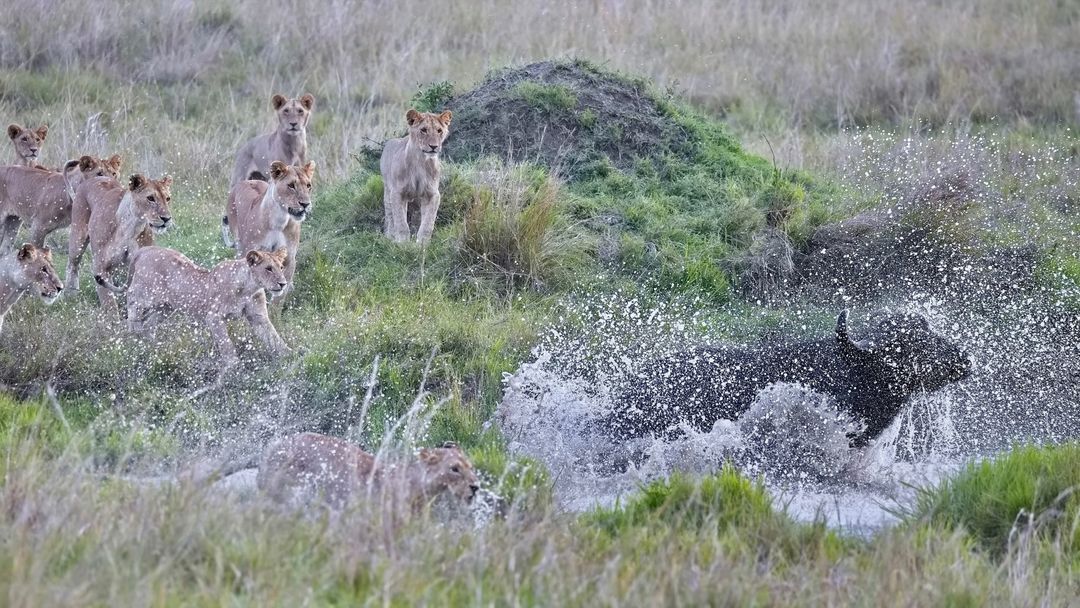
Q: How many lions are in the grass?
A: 9